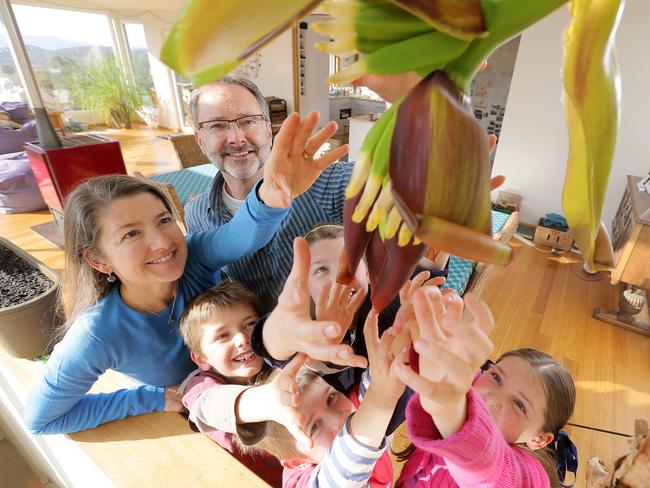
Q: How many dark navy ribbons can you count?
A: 1